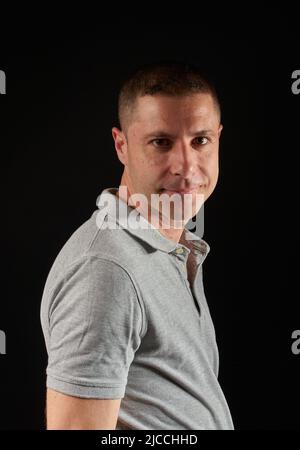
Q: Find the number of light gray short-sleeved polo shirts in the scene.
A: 1